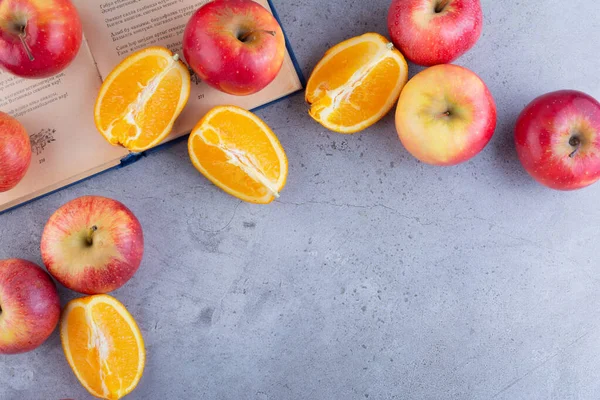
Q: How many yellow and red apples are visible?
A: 8